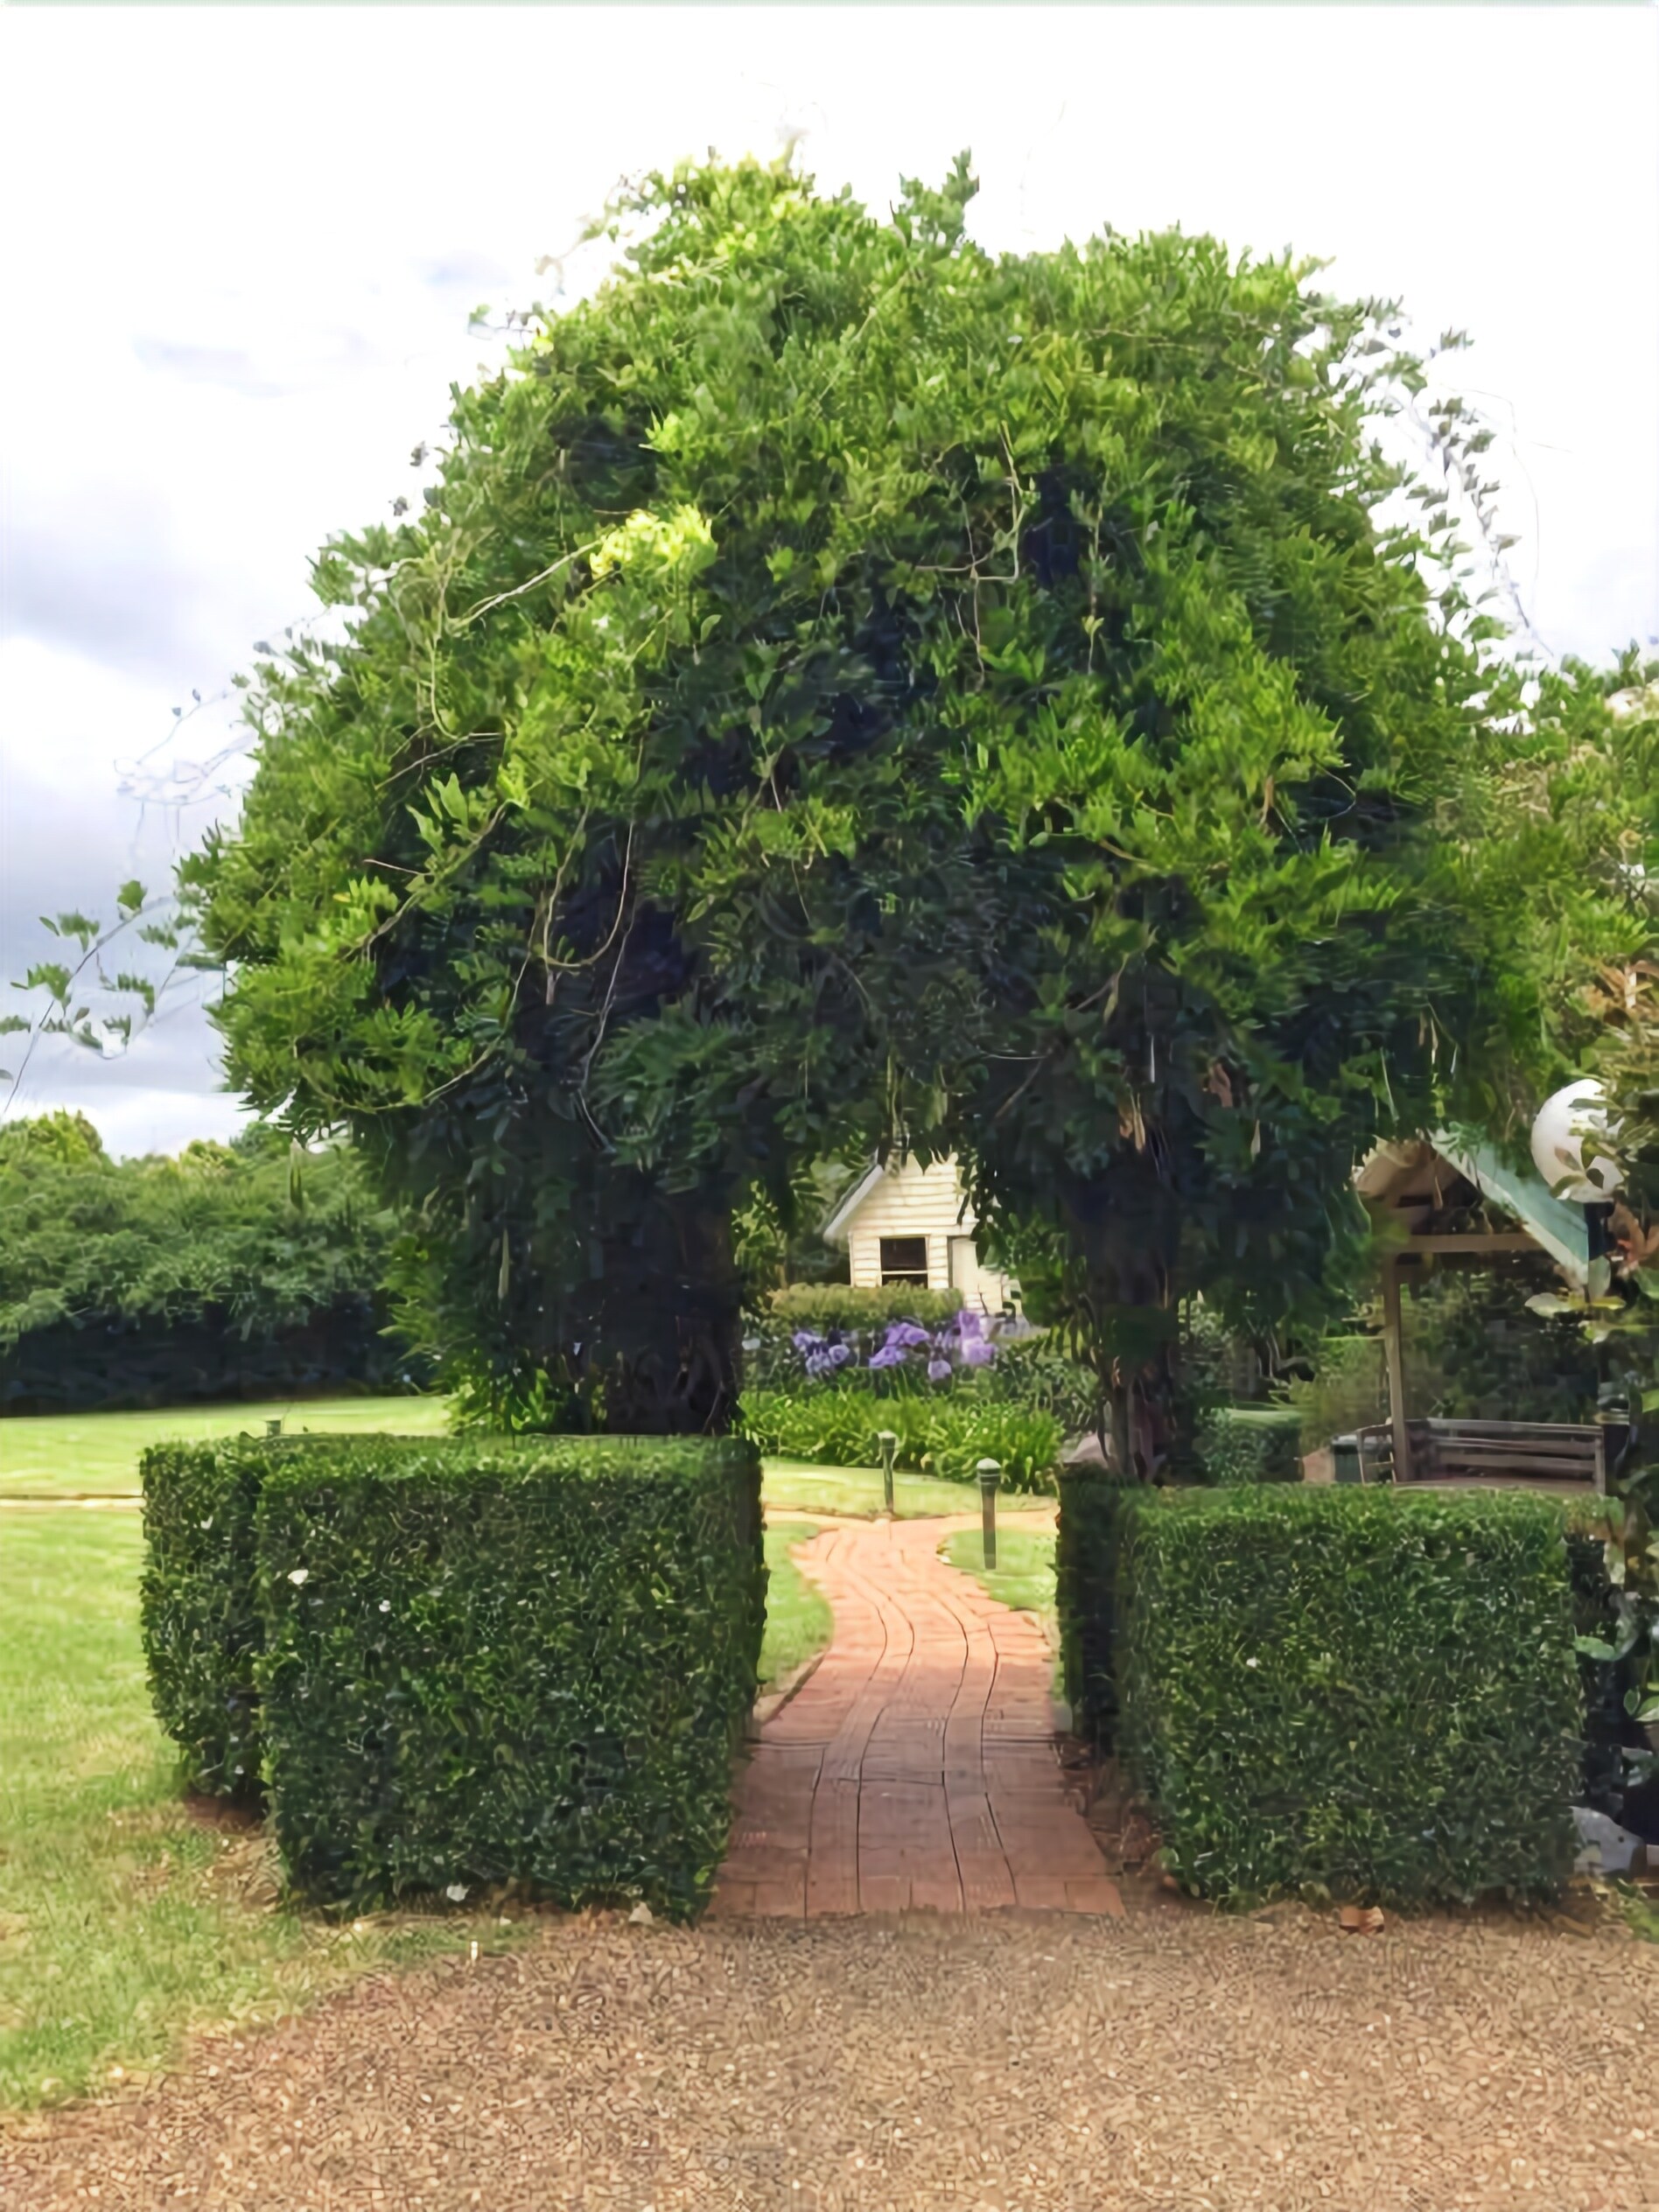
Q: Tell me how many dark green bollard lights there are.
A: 2